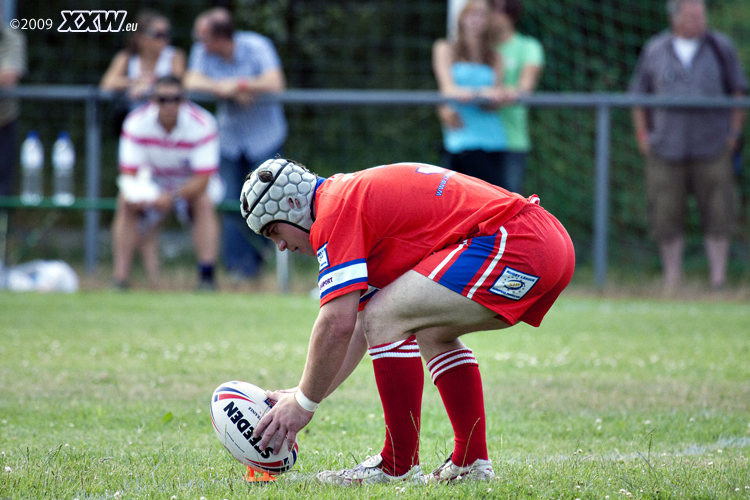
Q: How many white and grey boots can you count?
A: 2